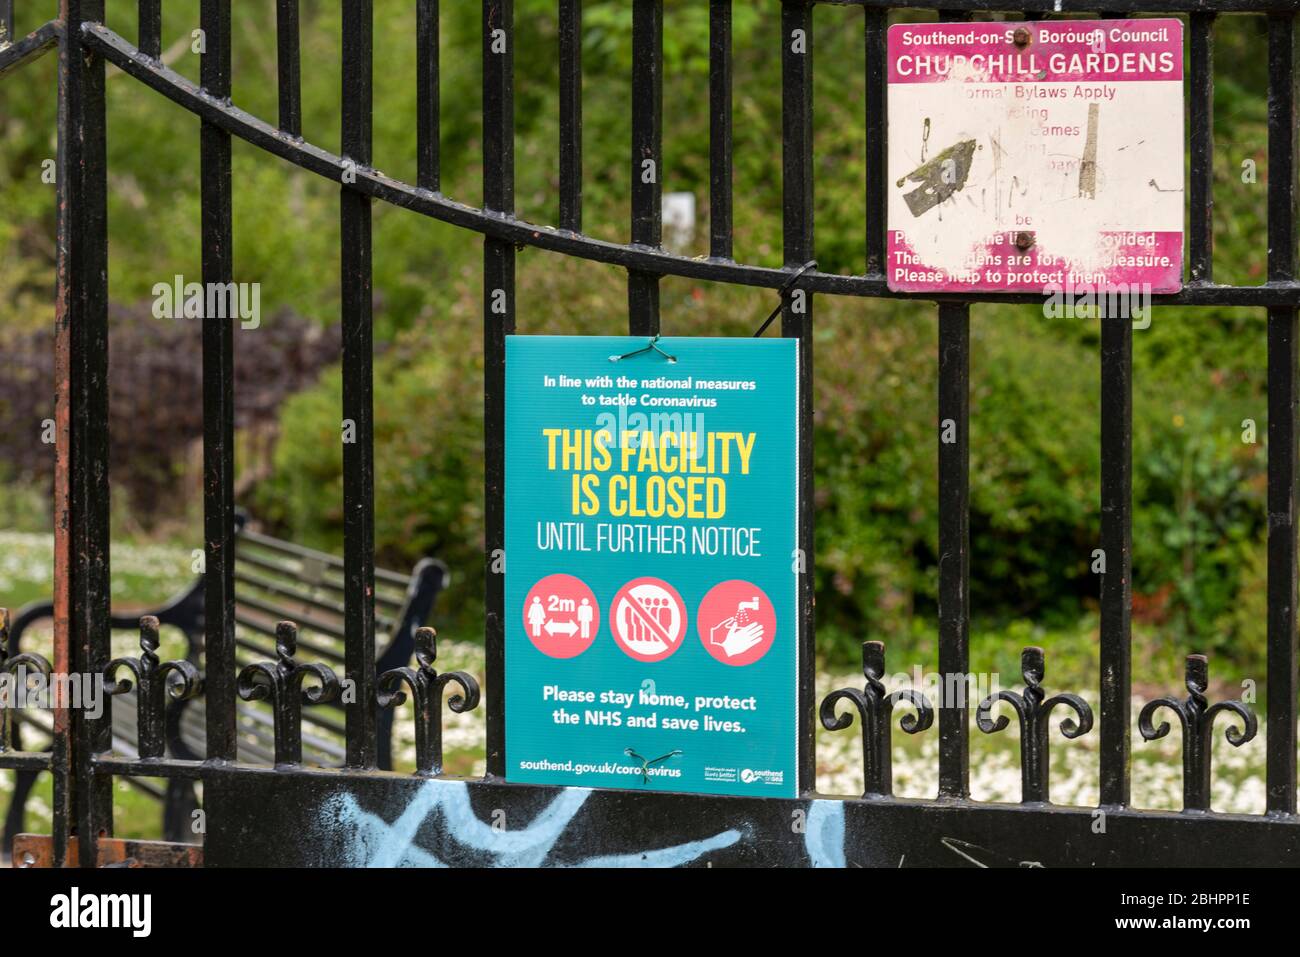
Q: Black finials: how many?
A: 7